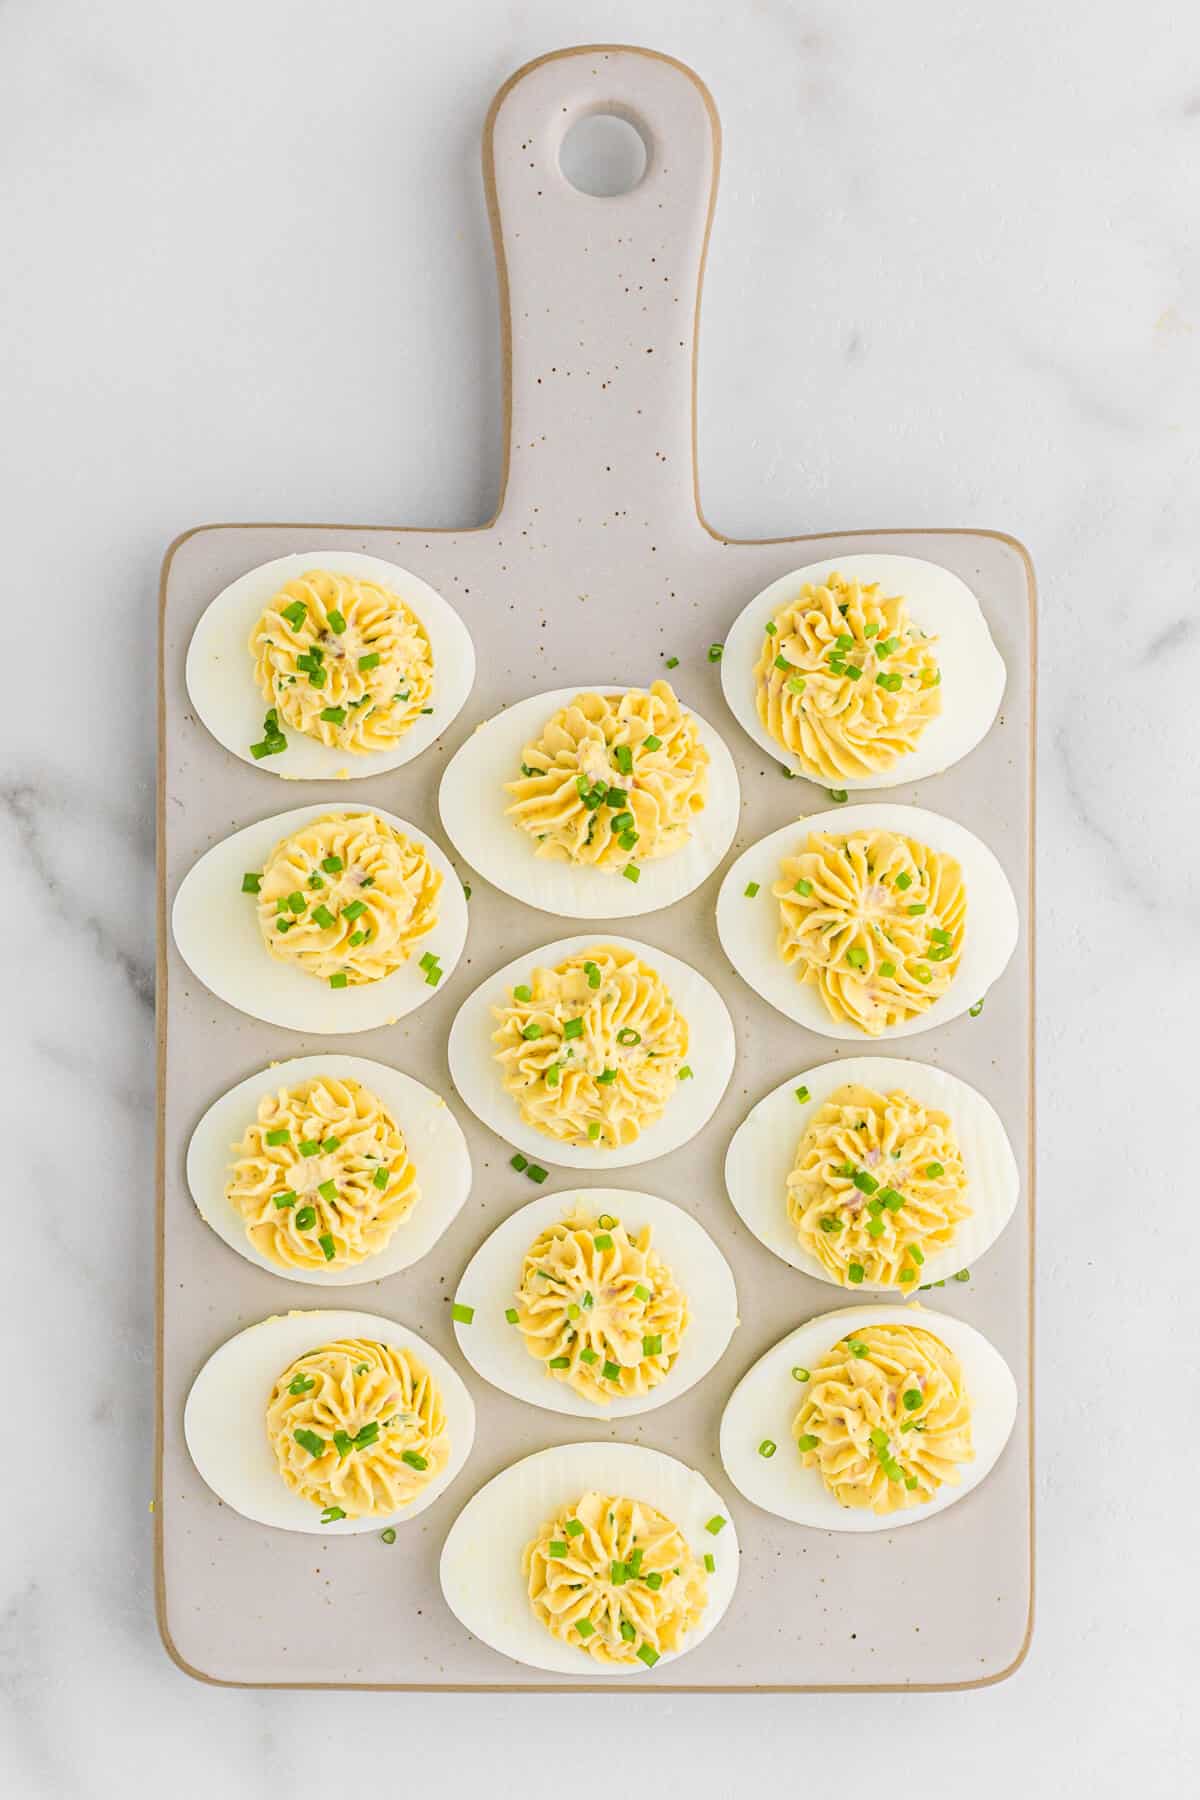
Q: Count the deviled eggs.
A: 12